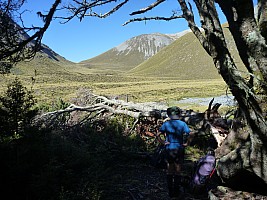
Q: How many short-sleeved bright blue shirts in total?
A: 1